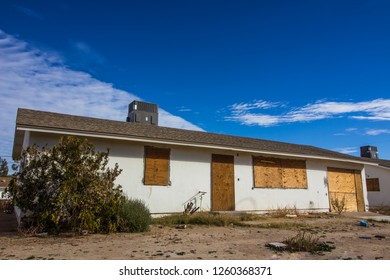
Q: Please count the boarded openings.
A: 5